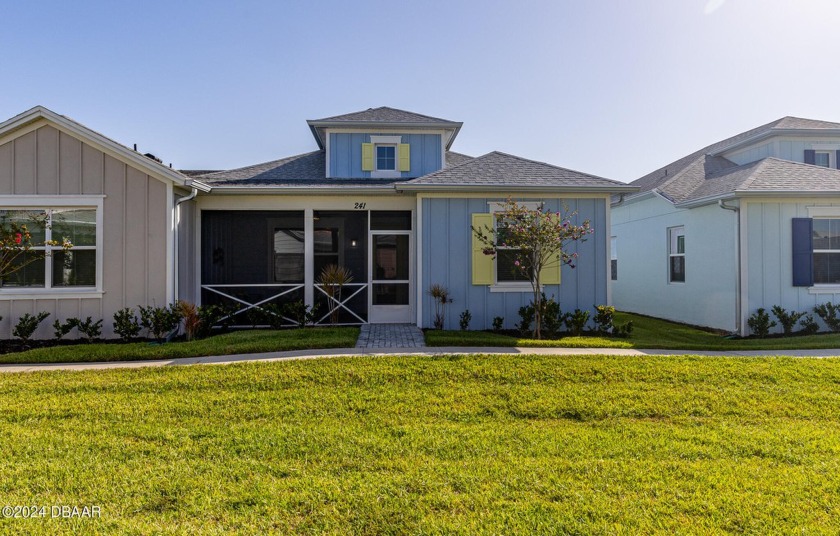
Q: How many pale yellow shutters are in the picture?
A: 4